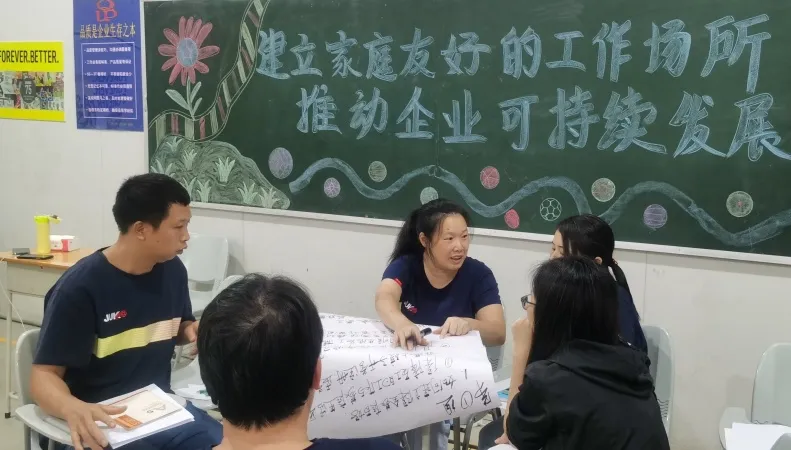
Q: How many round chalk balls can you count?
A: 10